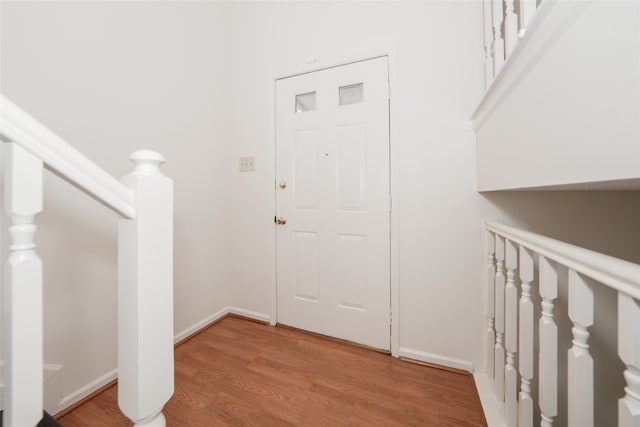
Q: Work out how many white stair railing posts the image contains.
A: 13